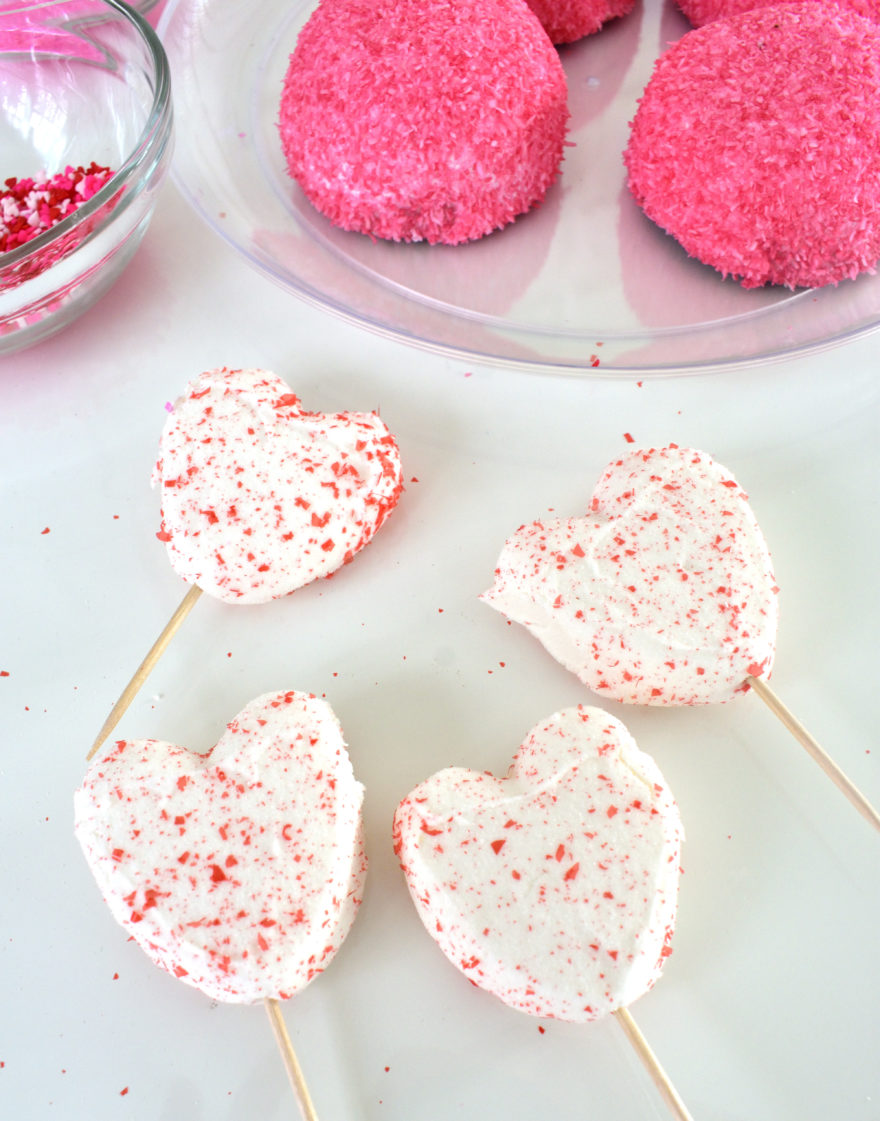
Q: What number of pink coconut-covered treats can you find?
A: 4